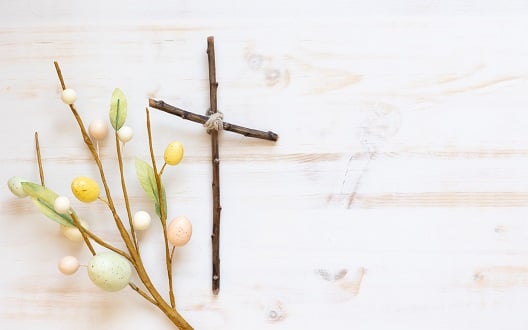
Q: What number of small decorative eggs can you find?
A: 12